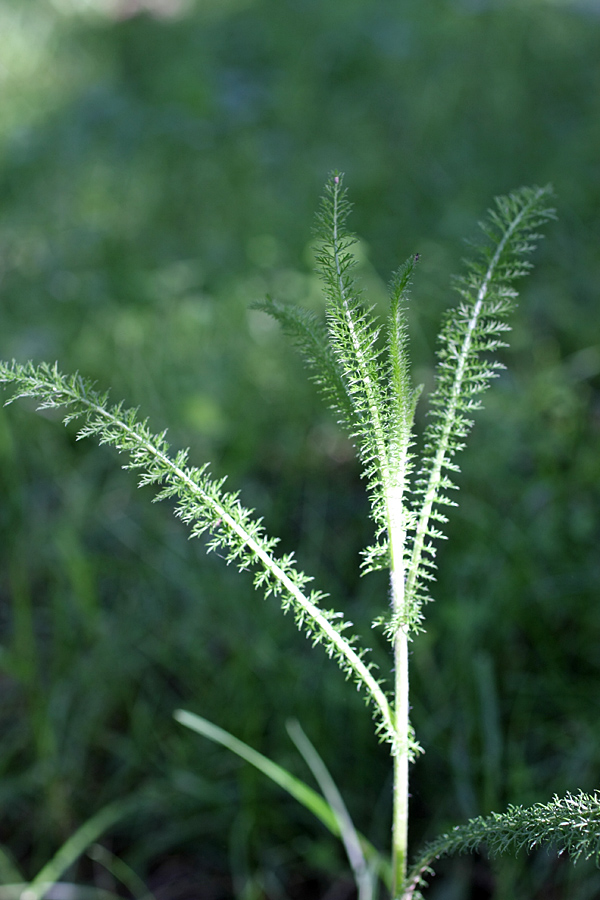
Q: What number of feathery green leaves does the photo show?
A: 6